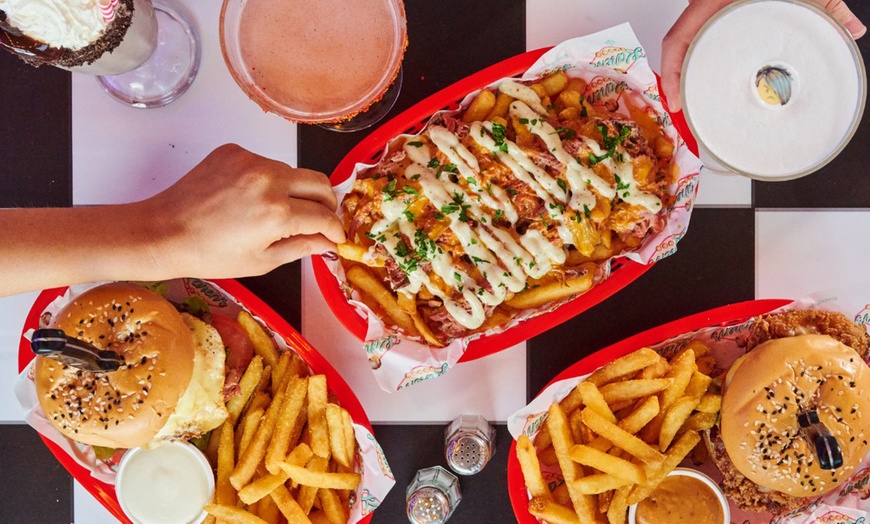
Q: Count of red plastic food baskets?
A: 3